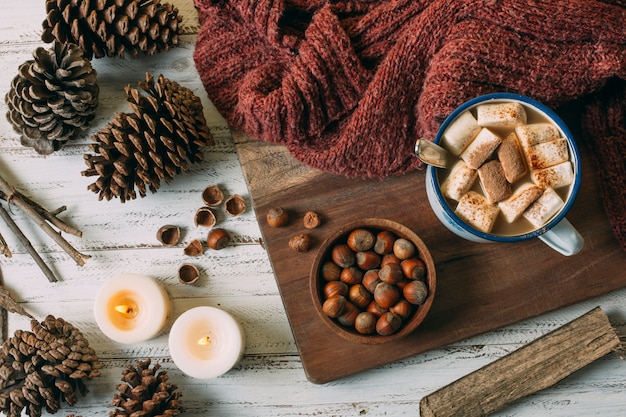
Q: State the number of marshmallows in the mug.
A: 12